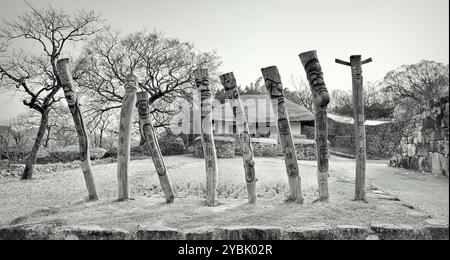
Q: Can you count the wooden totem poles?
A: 8